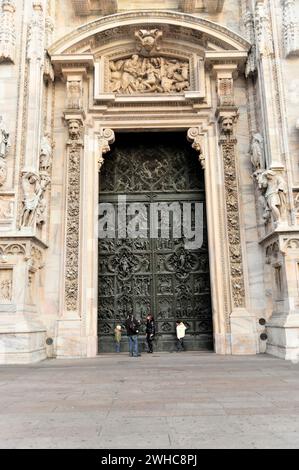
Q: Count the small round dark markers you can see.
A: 3